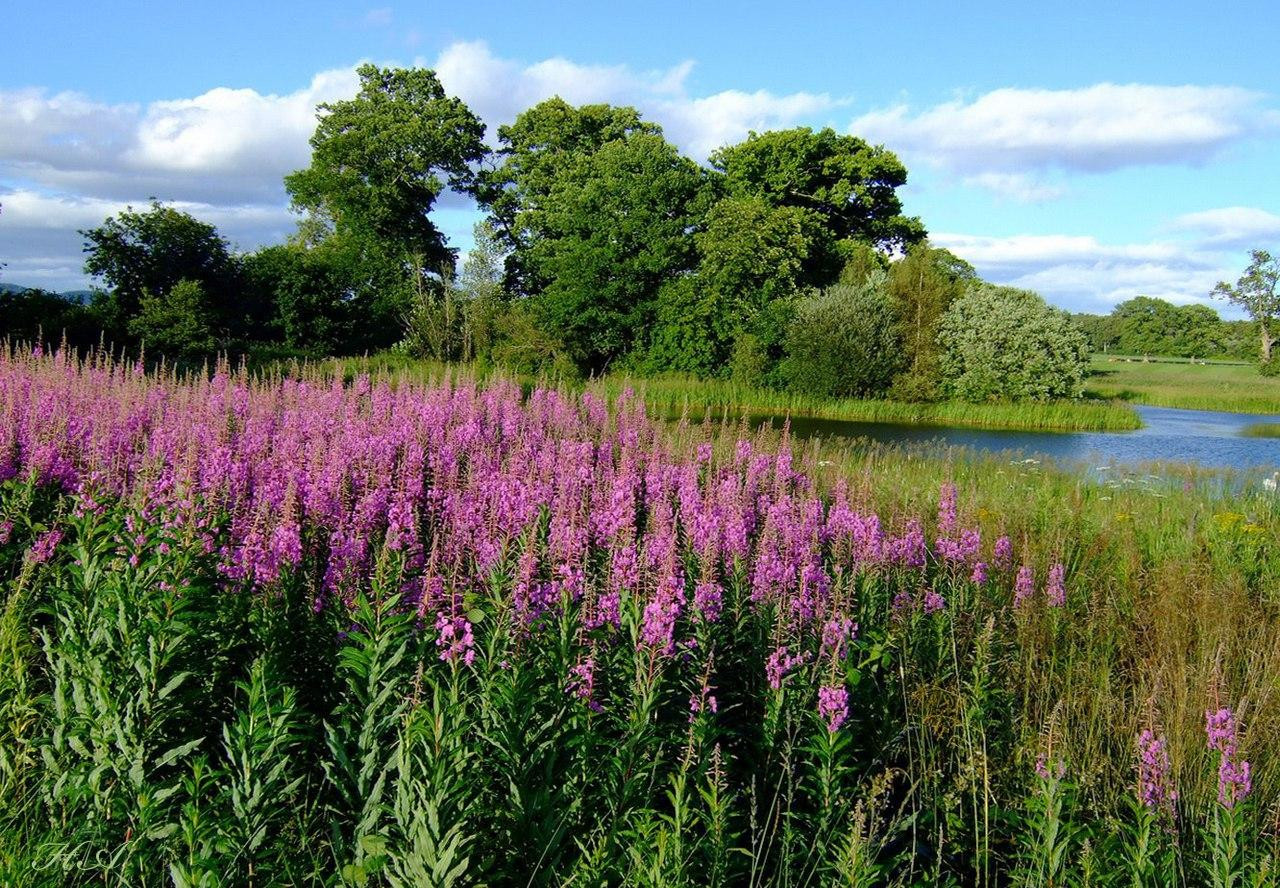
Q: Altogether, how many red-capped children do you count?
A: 0